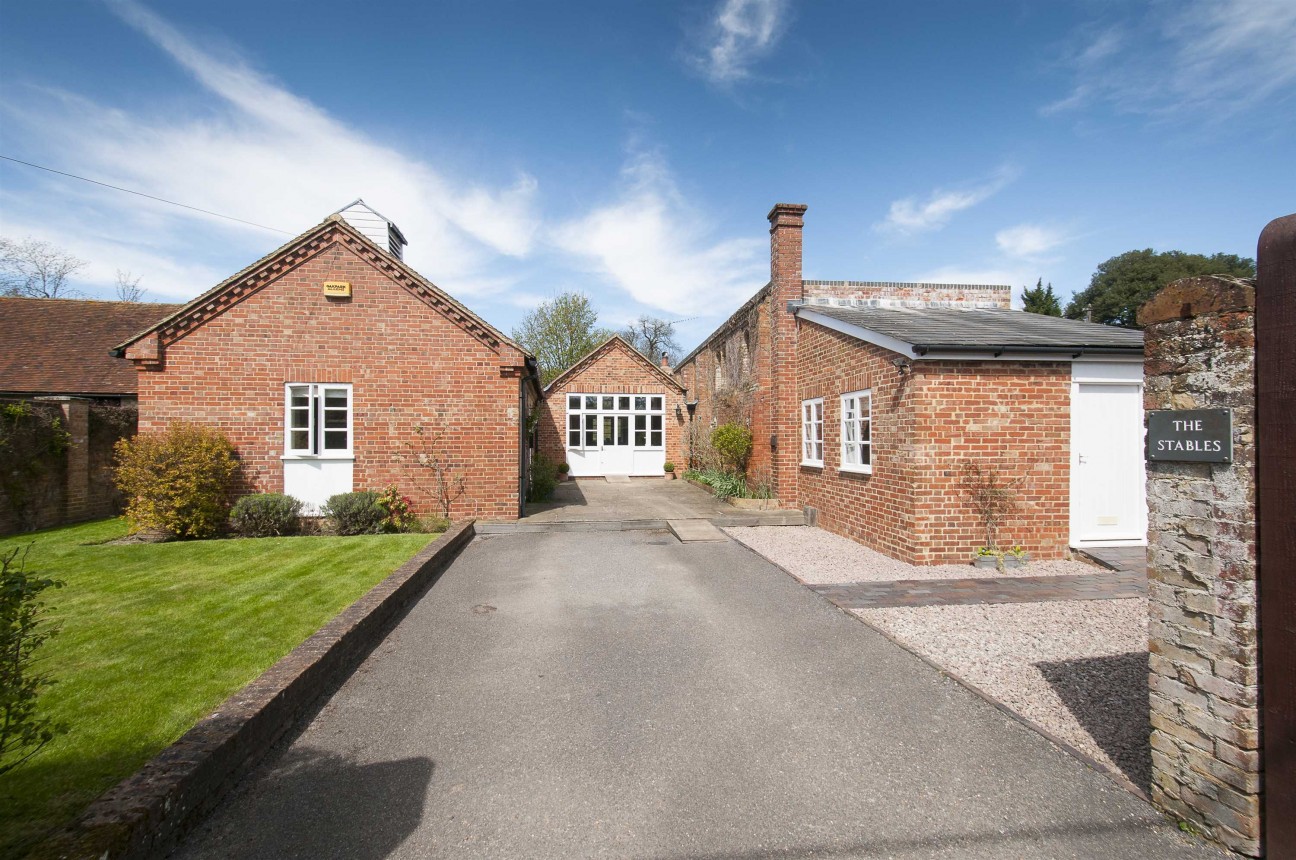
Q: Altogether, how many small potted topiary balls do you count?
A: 2